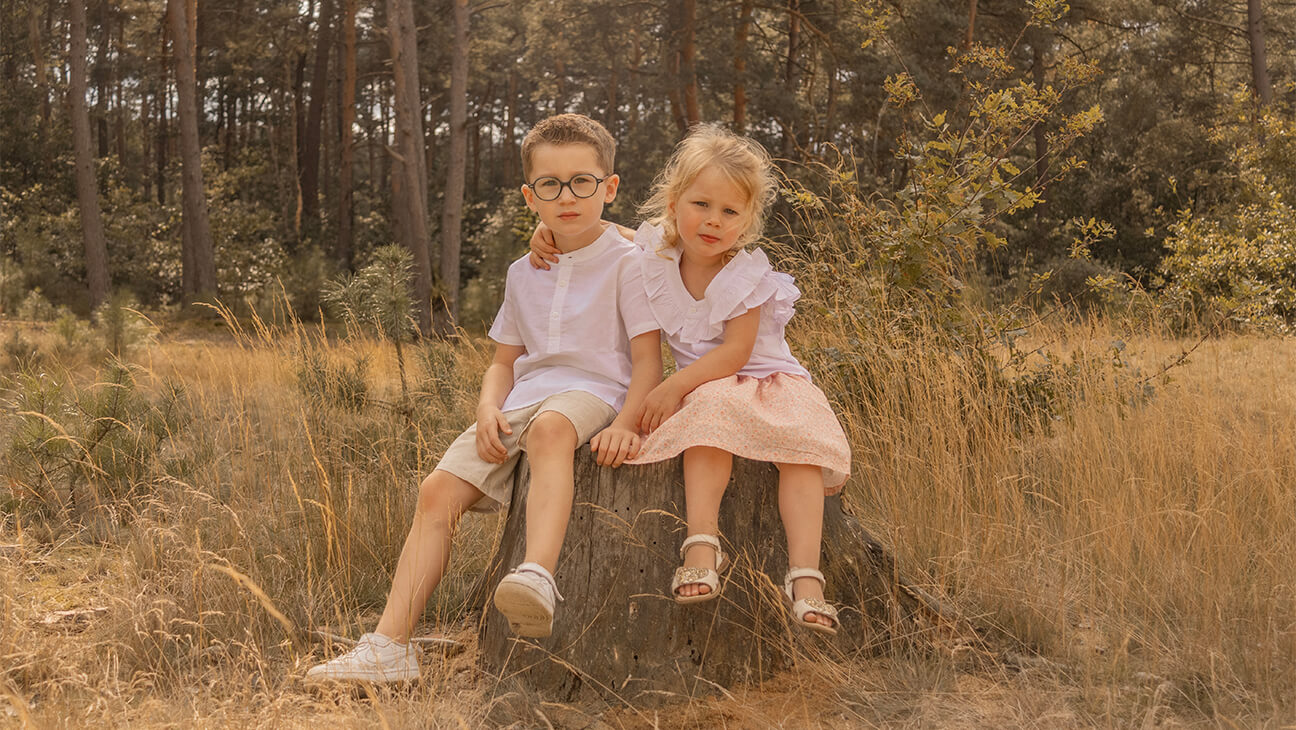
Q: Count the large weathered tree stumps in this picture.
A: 1